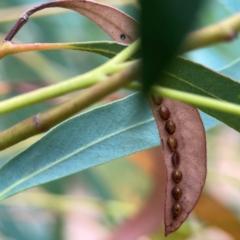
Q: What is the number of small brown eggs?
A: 8